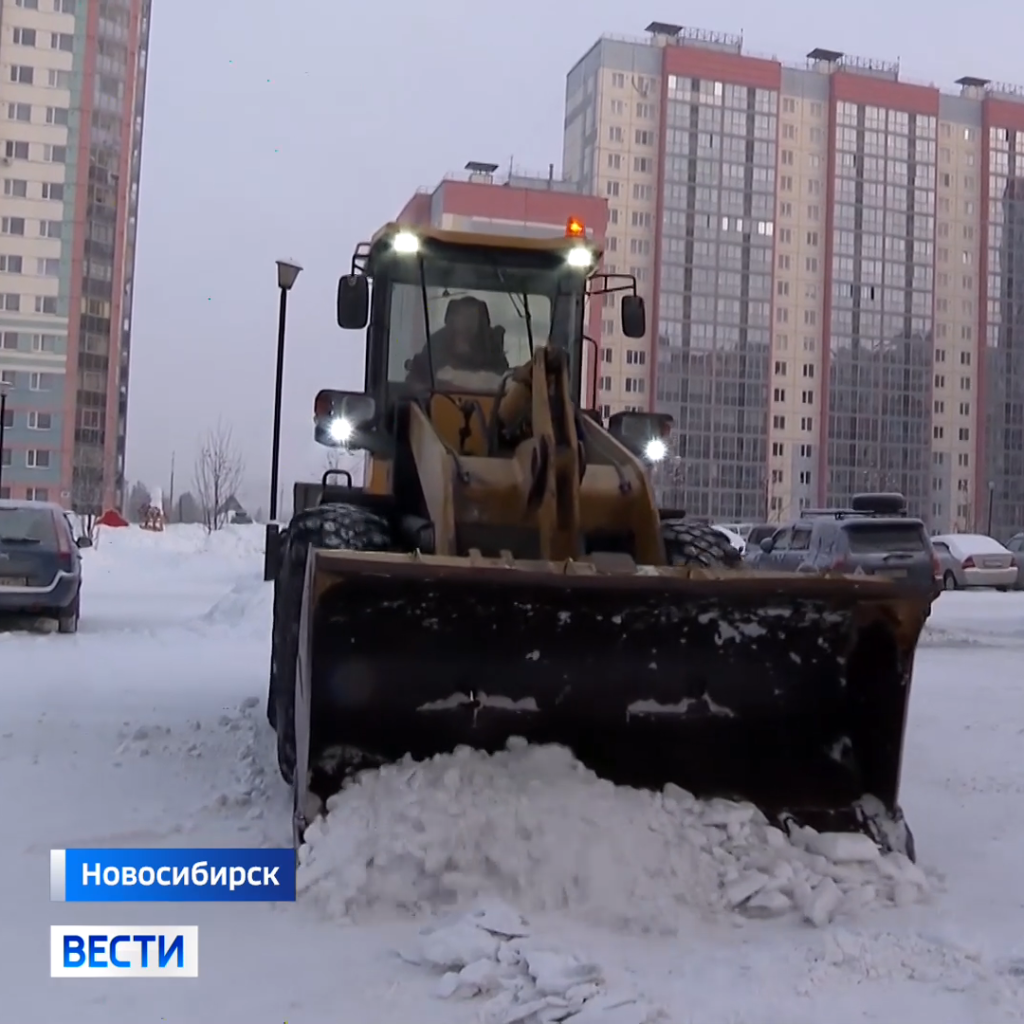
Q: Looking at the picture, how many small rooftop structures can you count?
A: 4